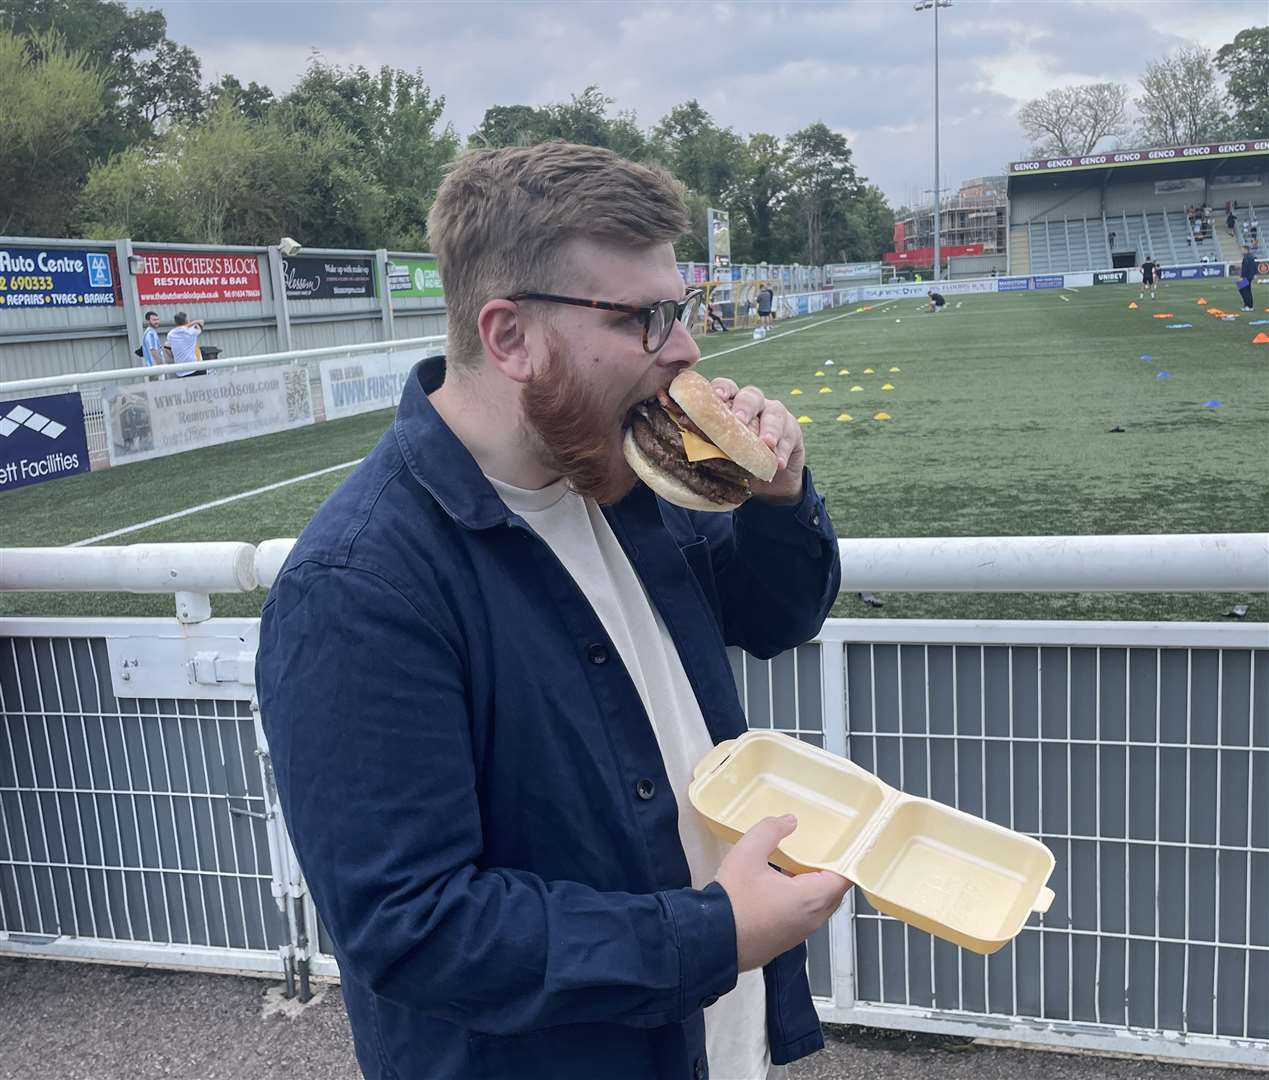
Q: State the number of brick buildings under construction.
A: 1